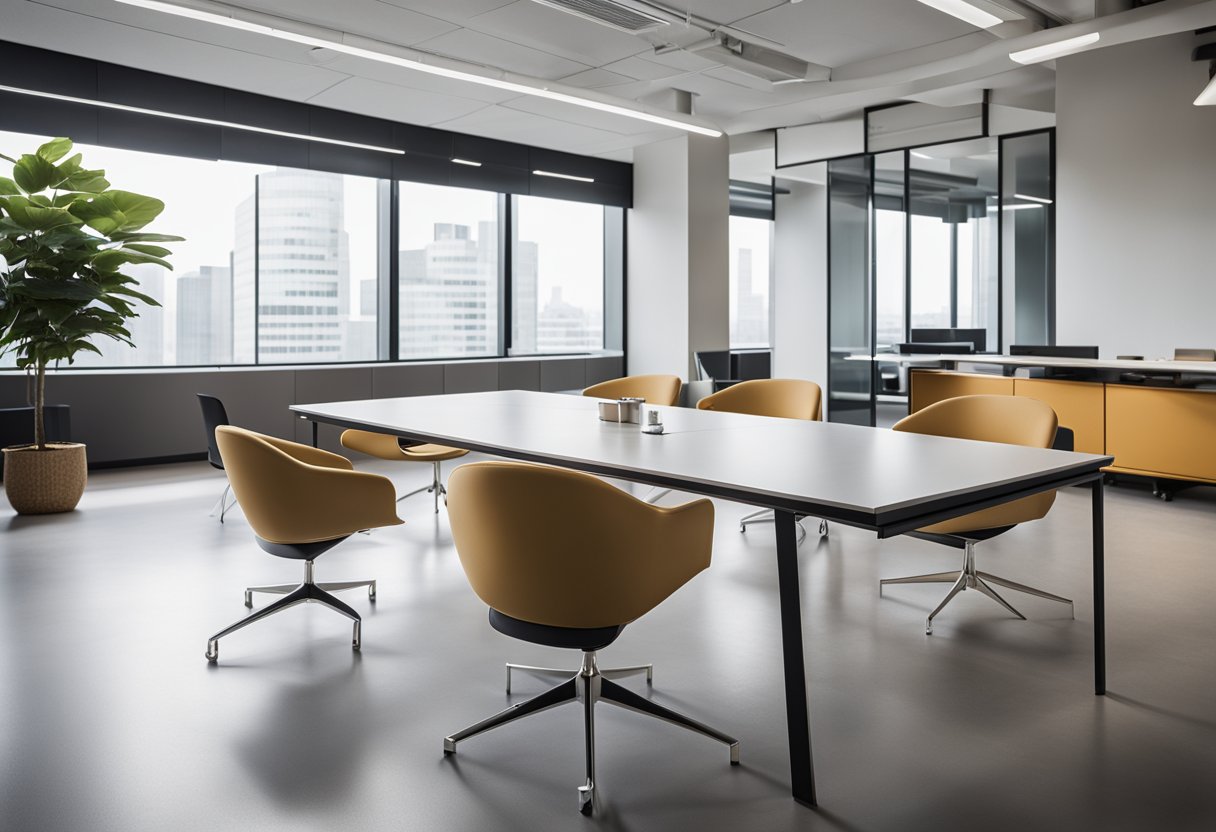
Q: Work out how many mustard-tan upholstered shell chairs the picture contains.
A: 6